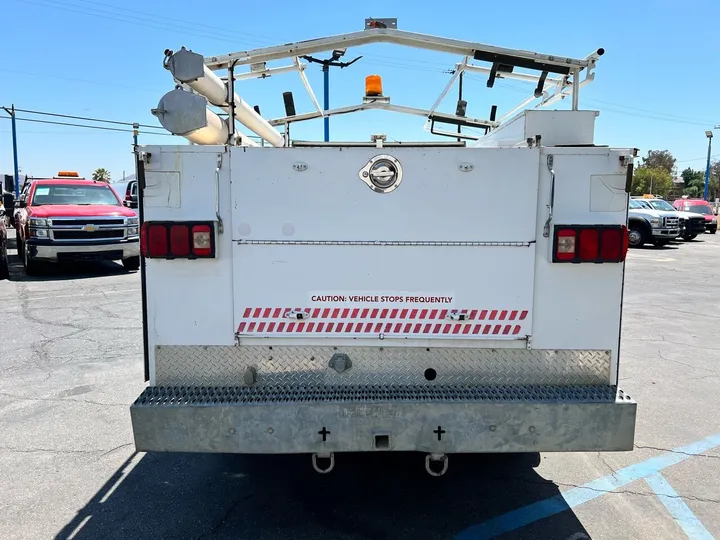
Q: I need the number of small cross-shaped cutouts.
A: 2